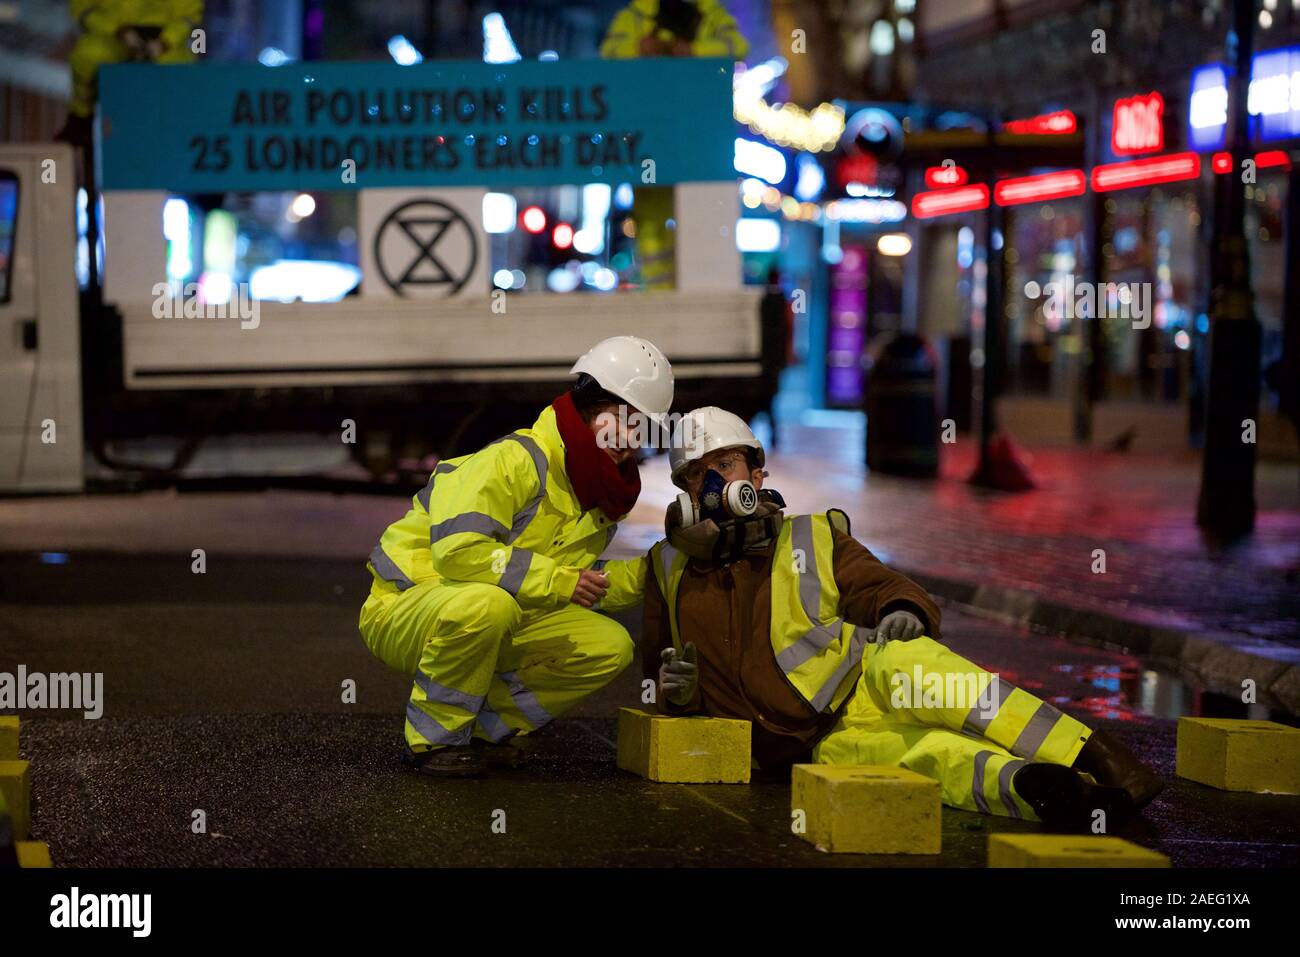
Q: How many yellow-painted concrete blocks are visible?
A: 7